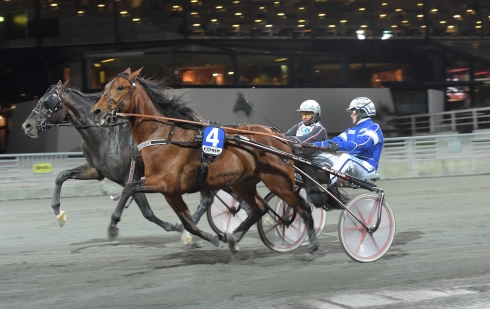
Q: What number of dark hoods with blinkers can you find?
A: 1